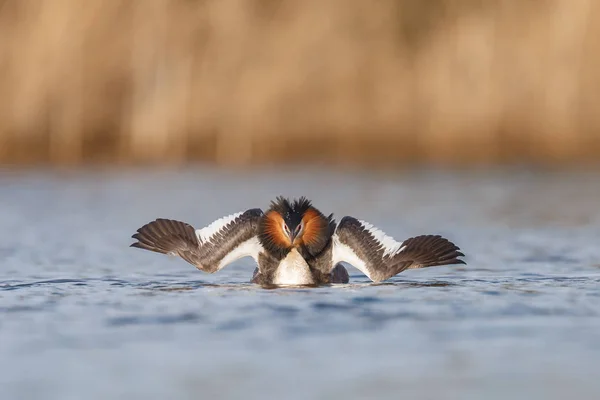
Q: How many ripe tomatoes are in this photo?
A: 0